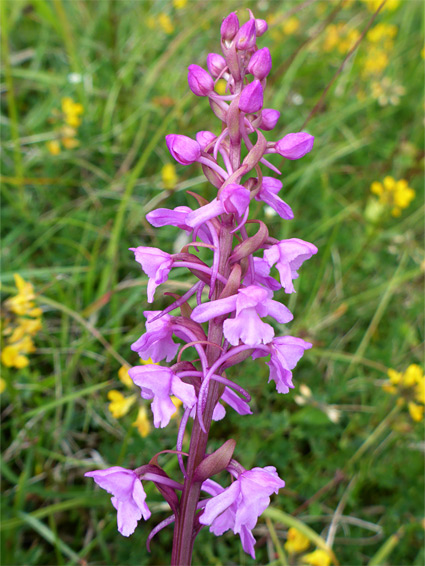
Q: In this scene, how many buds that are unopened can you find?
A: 11